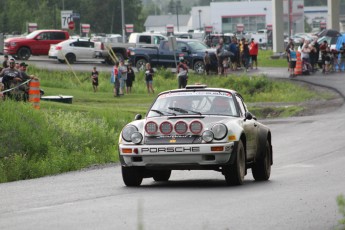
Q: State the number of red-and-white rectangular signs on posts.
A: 8